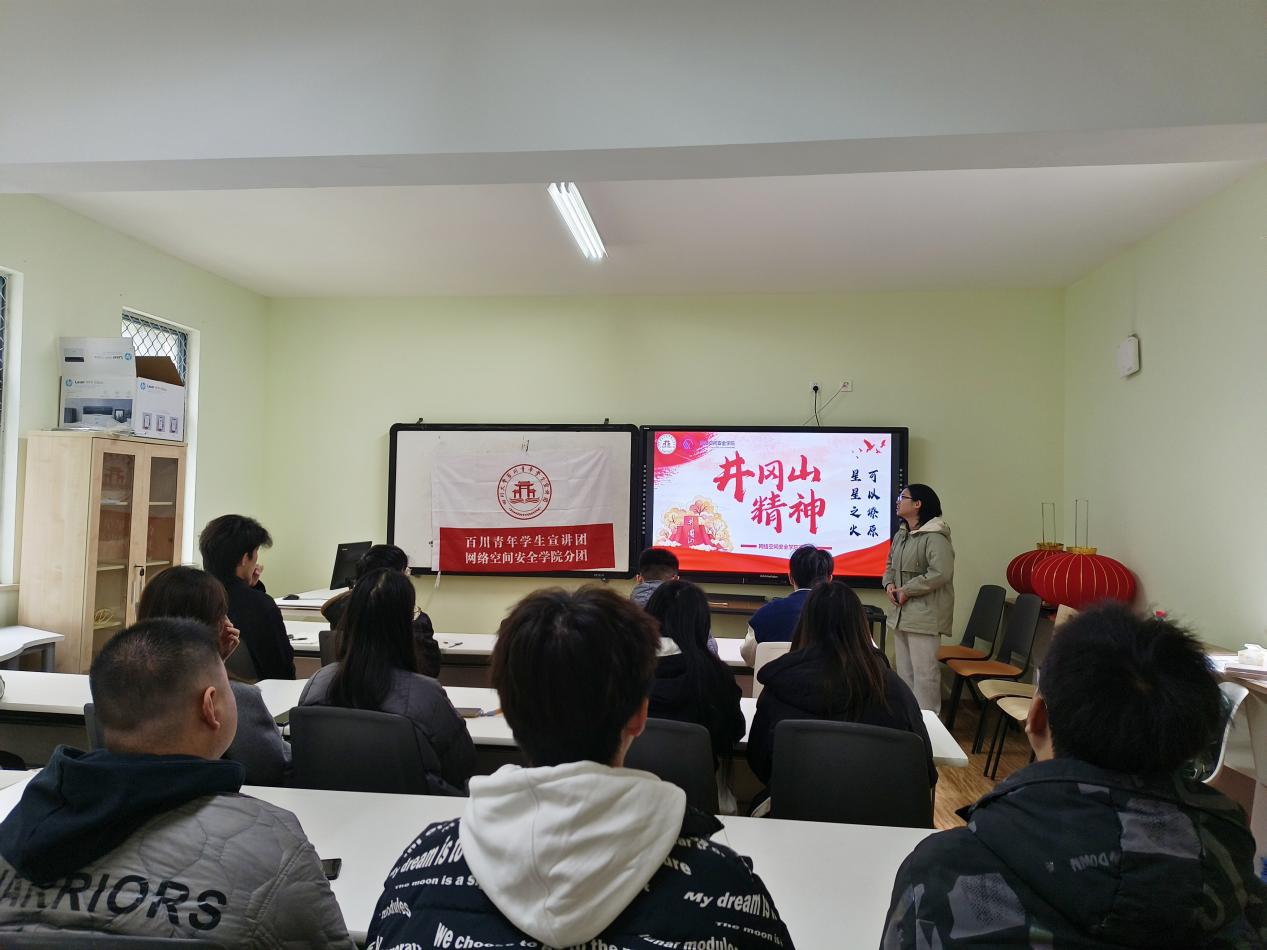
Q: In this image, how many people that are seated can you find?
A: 11